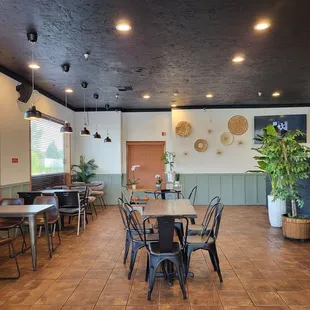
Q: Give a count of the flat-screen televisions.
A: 1